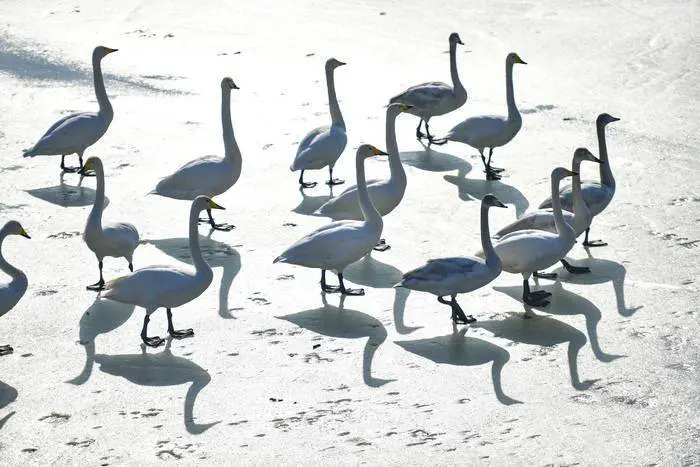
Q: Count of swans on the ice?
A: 14